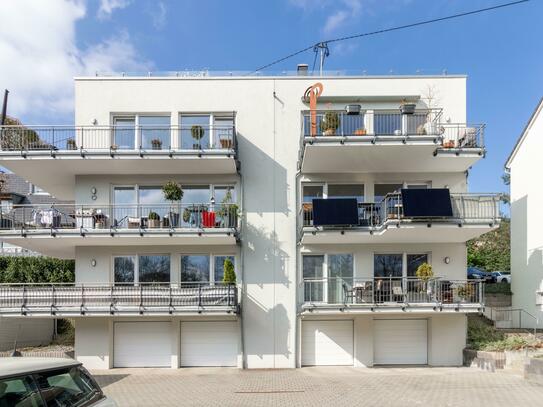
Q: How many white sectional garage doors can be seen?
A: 4